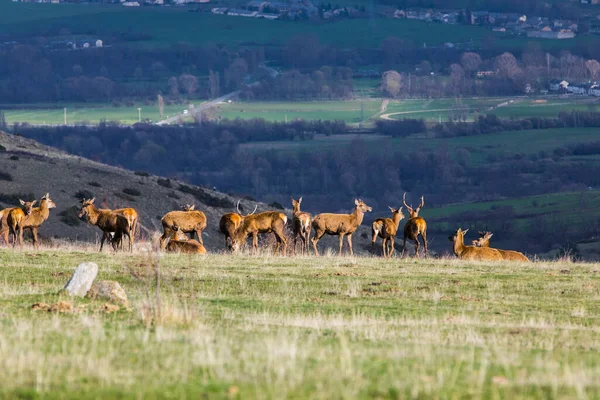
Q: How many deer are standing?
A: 11